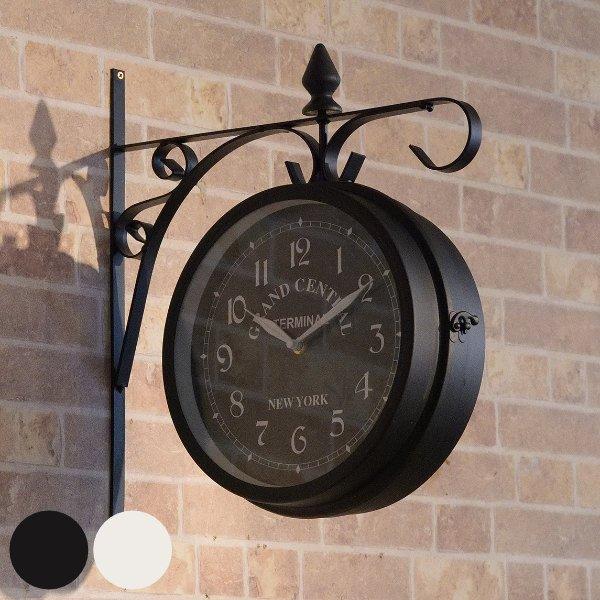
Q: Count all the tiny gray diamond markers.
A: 12